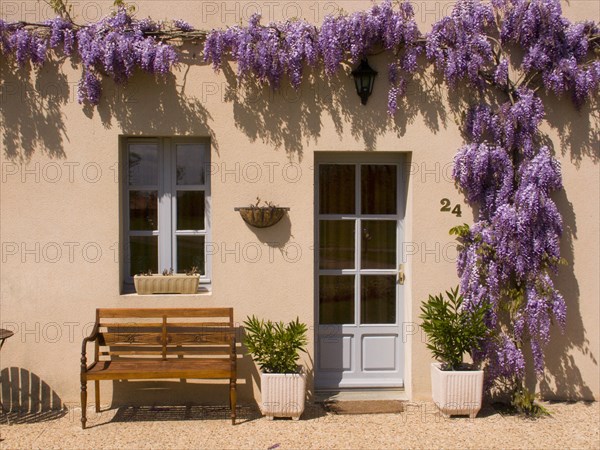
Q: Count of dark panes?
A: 12